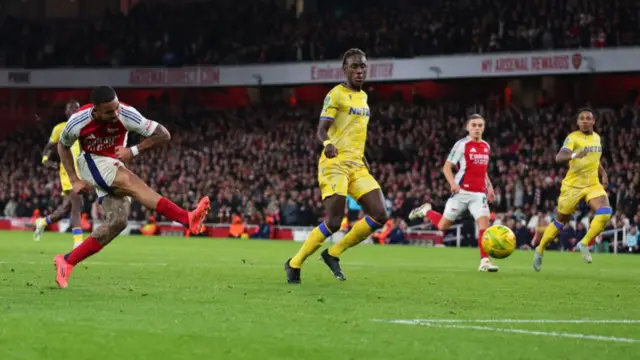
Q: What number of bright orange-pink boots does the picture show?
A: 2